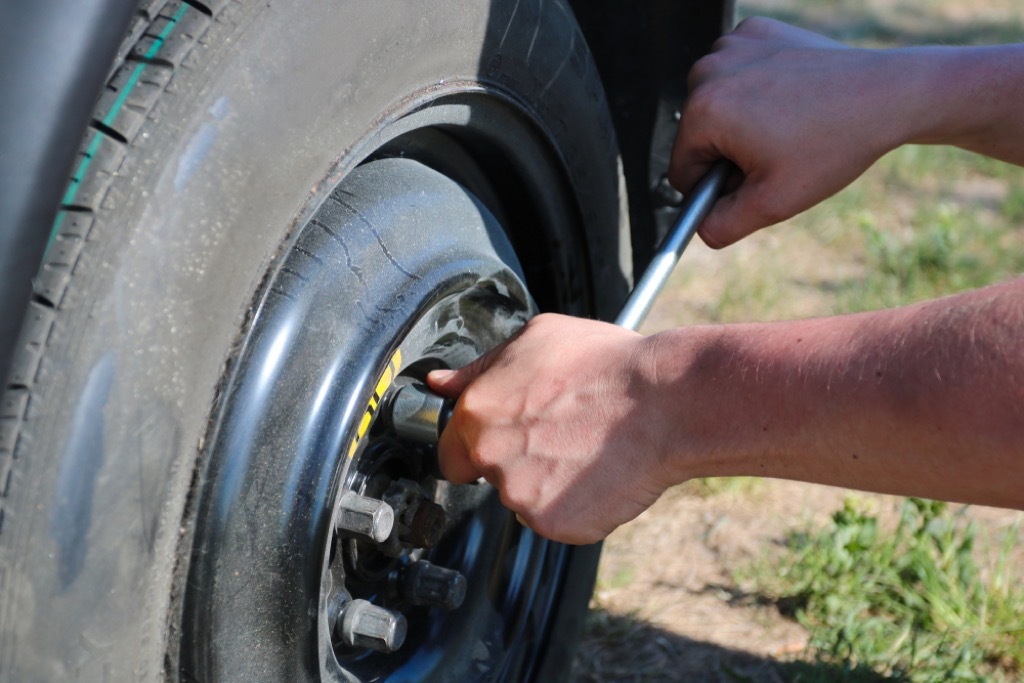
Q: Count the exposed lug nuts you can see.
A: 3